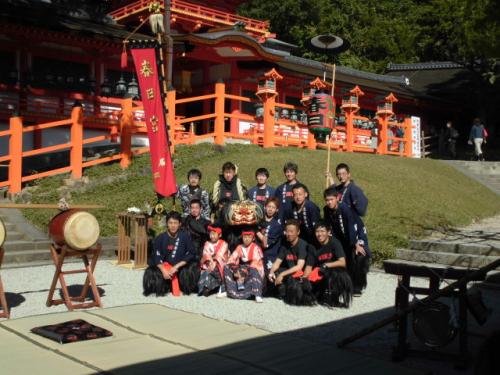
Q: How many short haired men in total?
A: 12